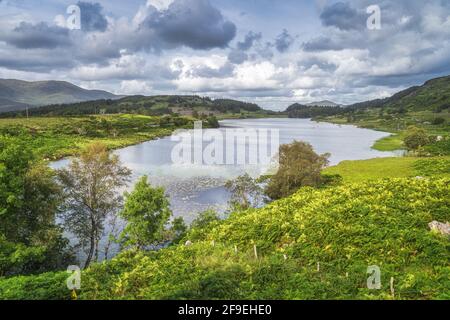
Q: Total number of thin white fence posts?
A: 7